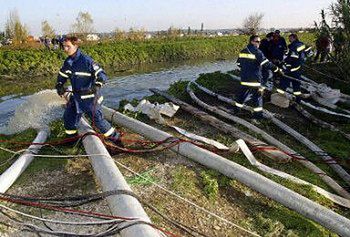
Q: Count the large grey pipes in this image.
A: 3